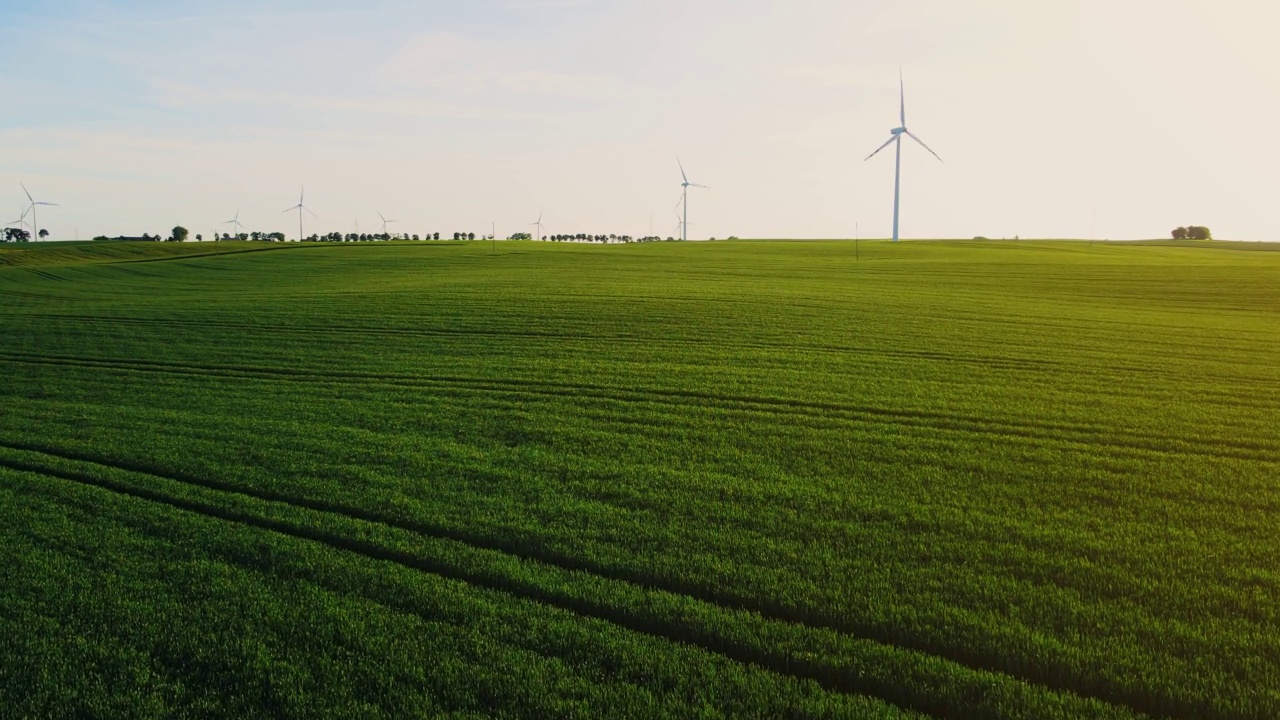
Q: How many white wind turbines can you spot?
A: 9